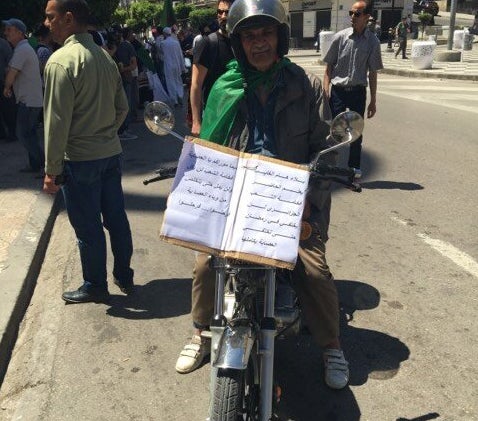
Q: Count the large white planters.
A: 3